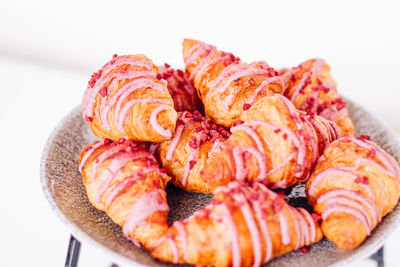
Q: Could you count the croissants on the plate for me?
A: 9